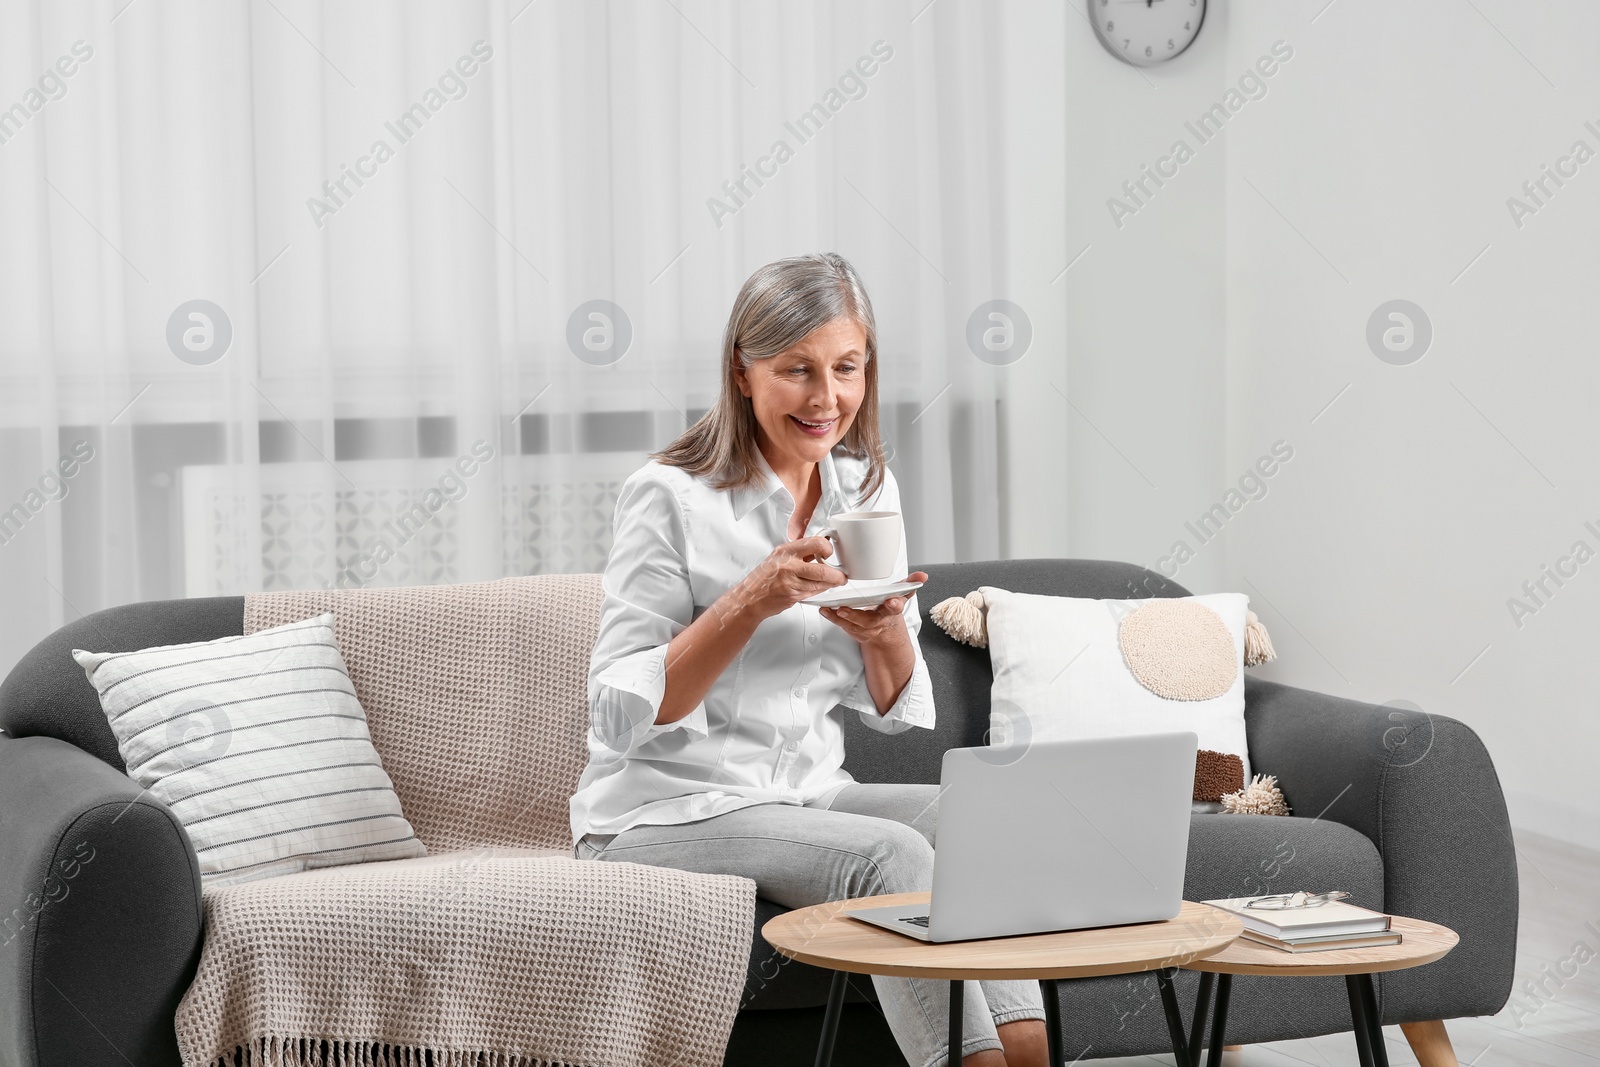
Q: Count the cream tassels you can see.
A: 3